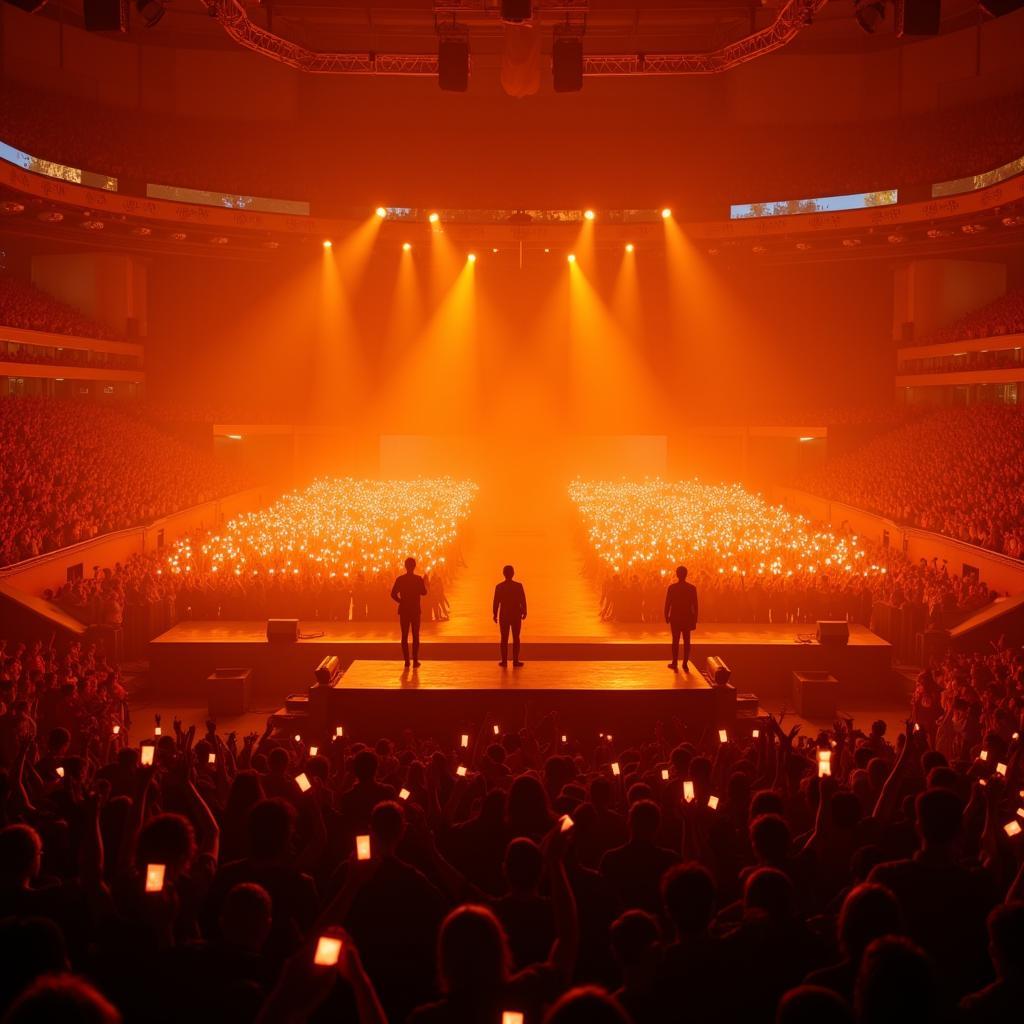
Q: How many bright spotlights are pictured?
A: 9